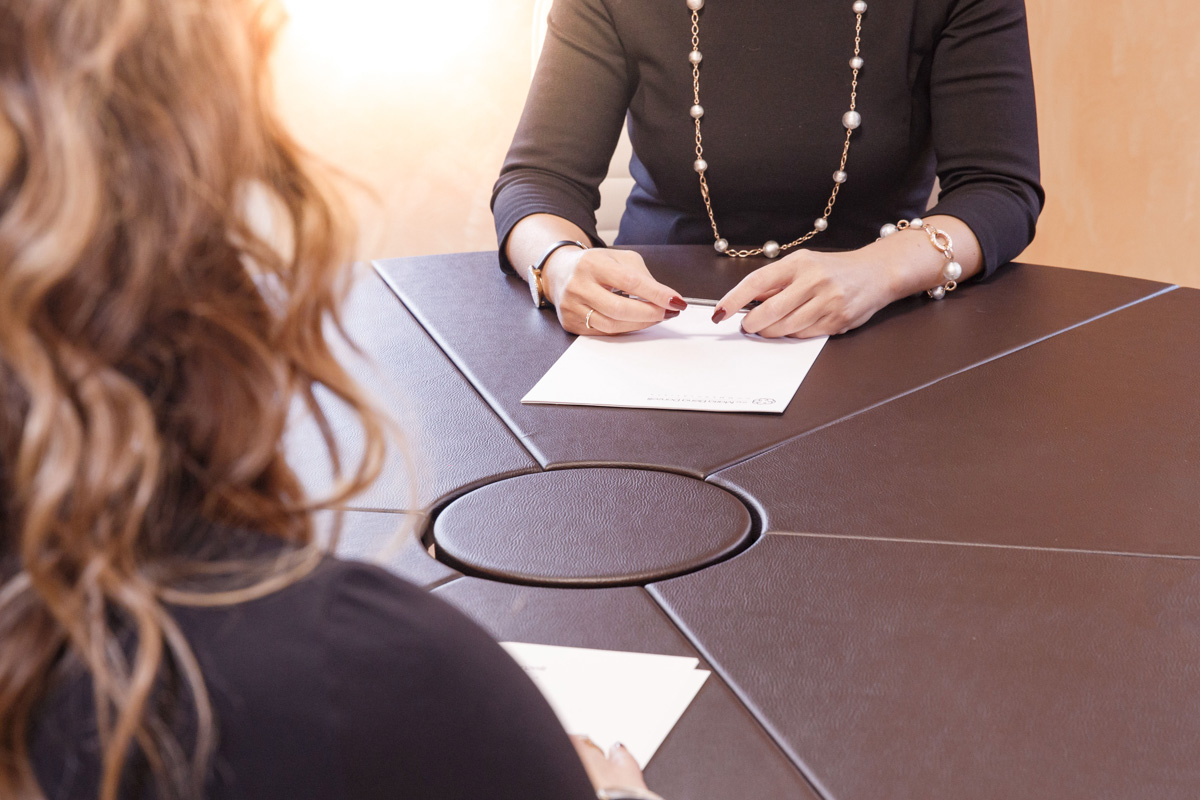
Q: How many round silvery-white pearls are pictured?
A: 15